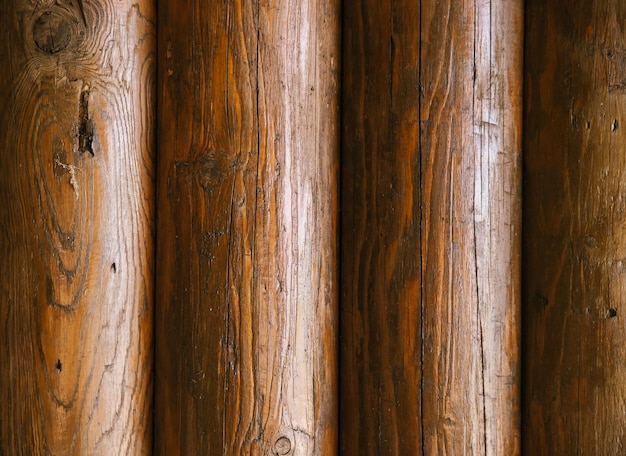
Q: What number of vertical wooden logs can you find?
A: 4